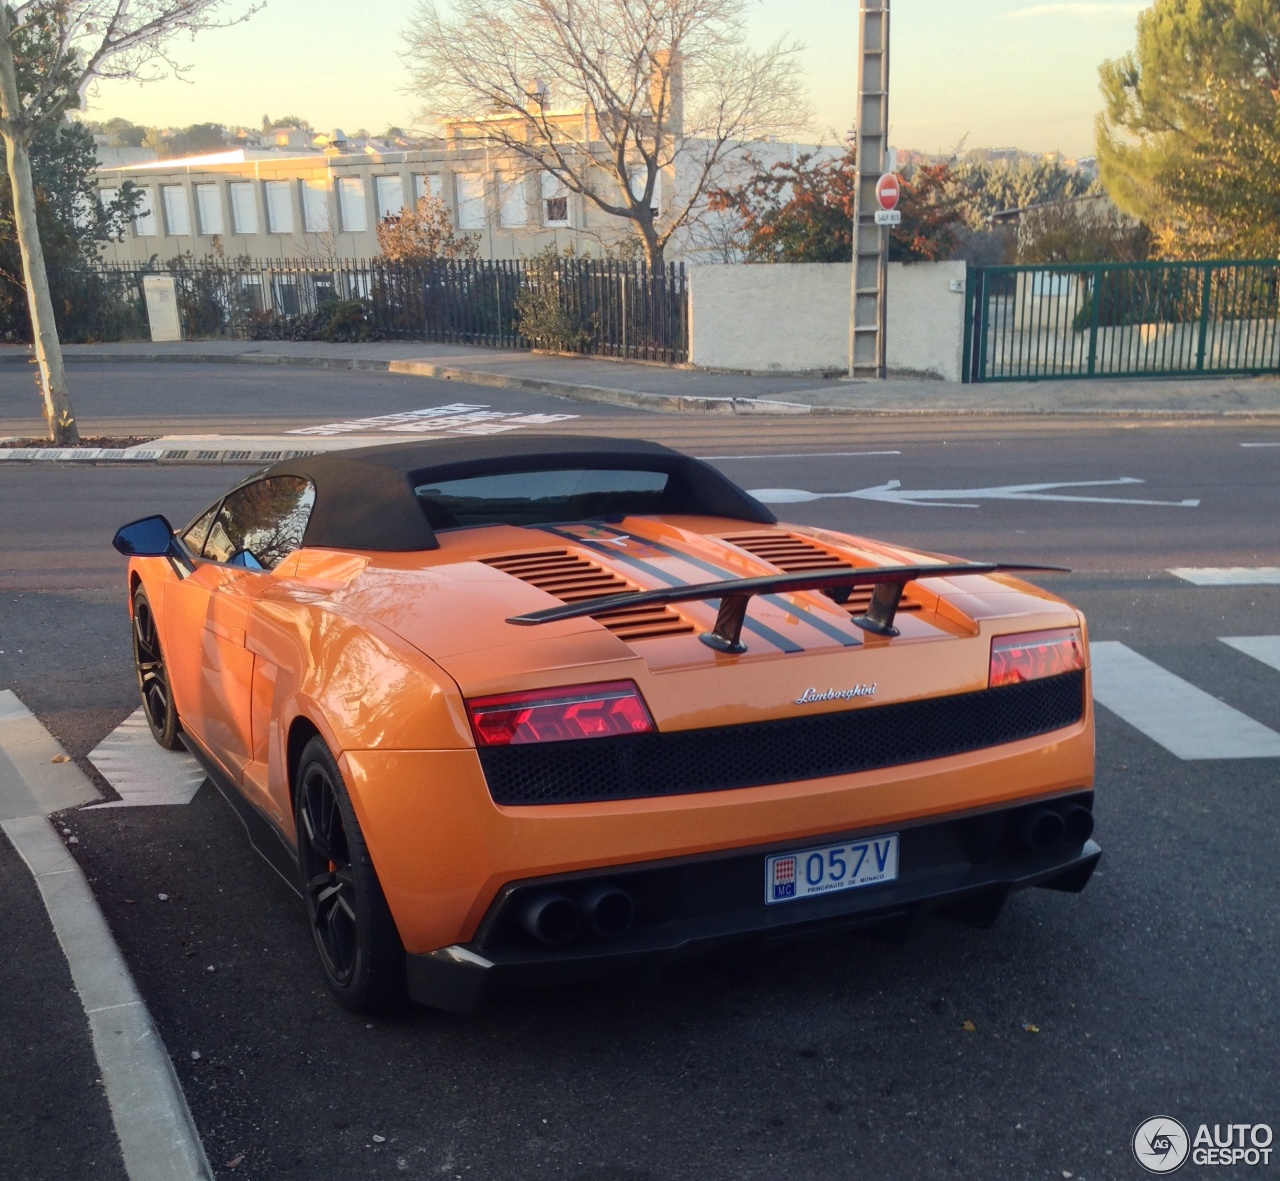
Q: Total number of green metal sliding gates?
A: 1